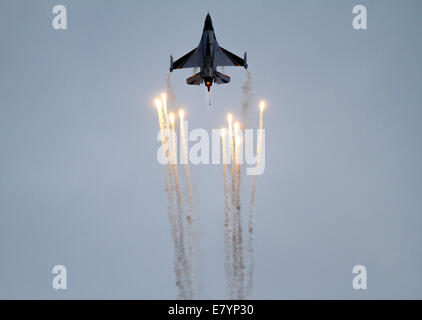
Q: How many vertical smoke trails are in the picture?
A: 8